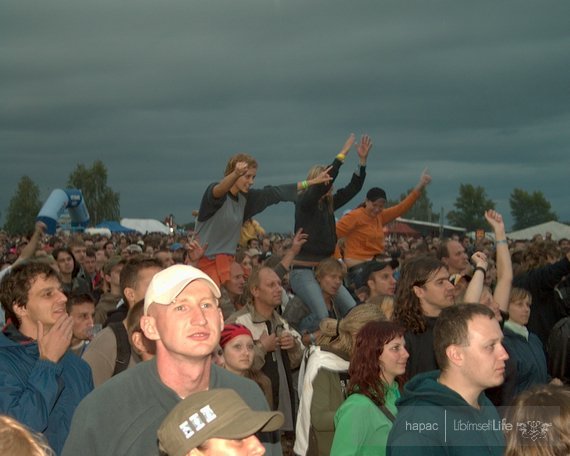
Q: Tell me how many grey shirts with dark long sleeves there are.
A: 1